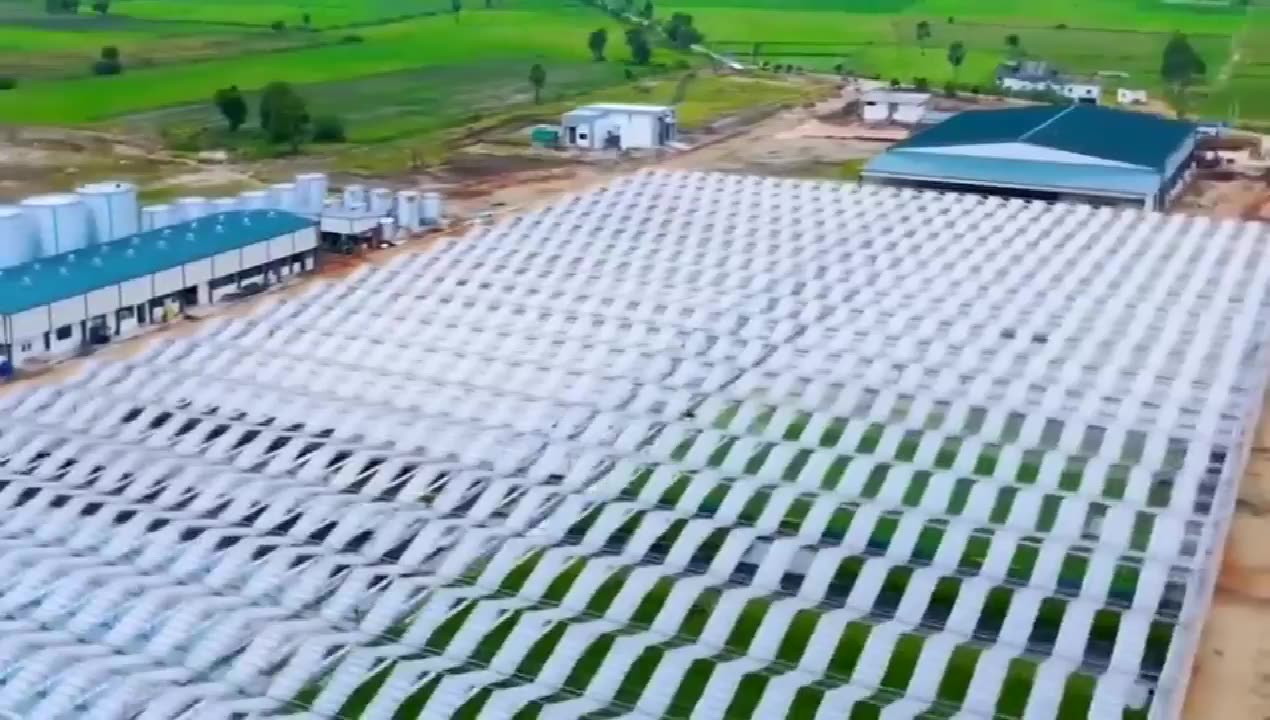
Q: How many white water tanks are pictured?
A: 13